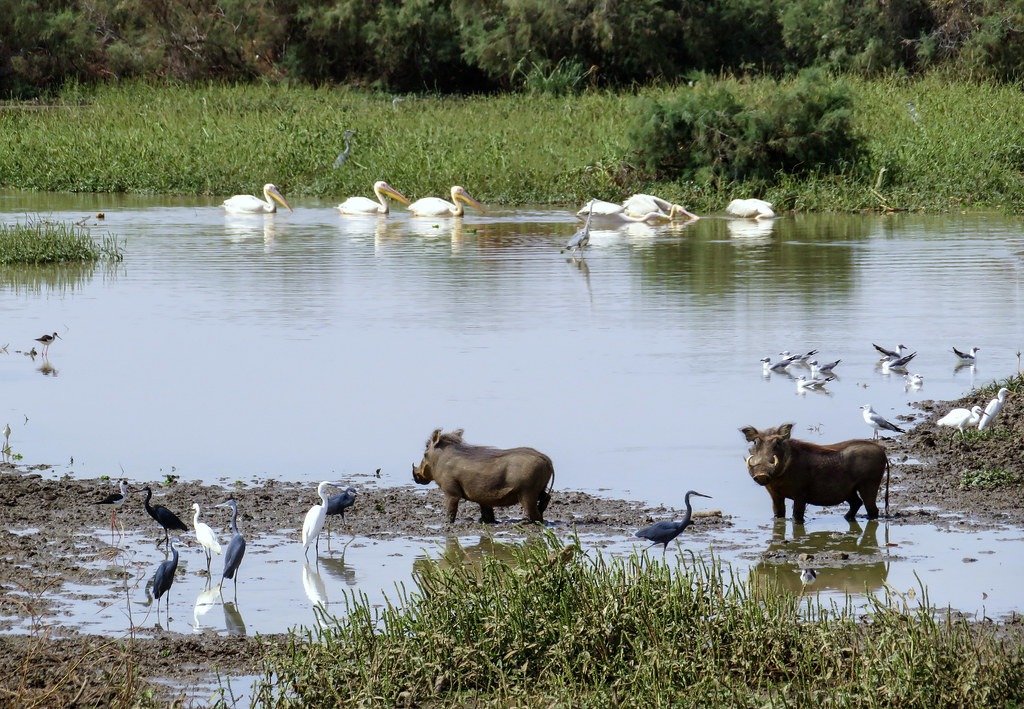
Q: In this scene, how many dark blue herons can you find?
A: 5